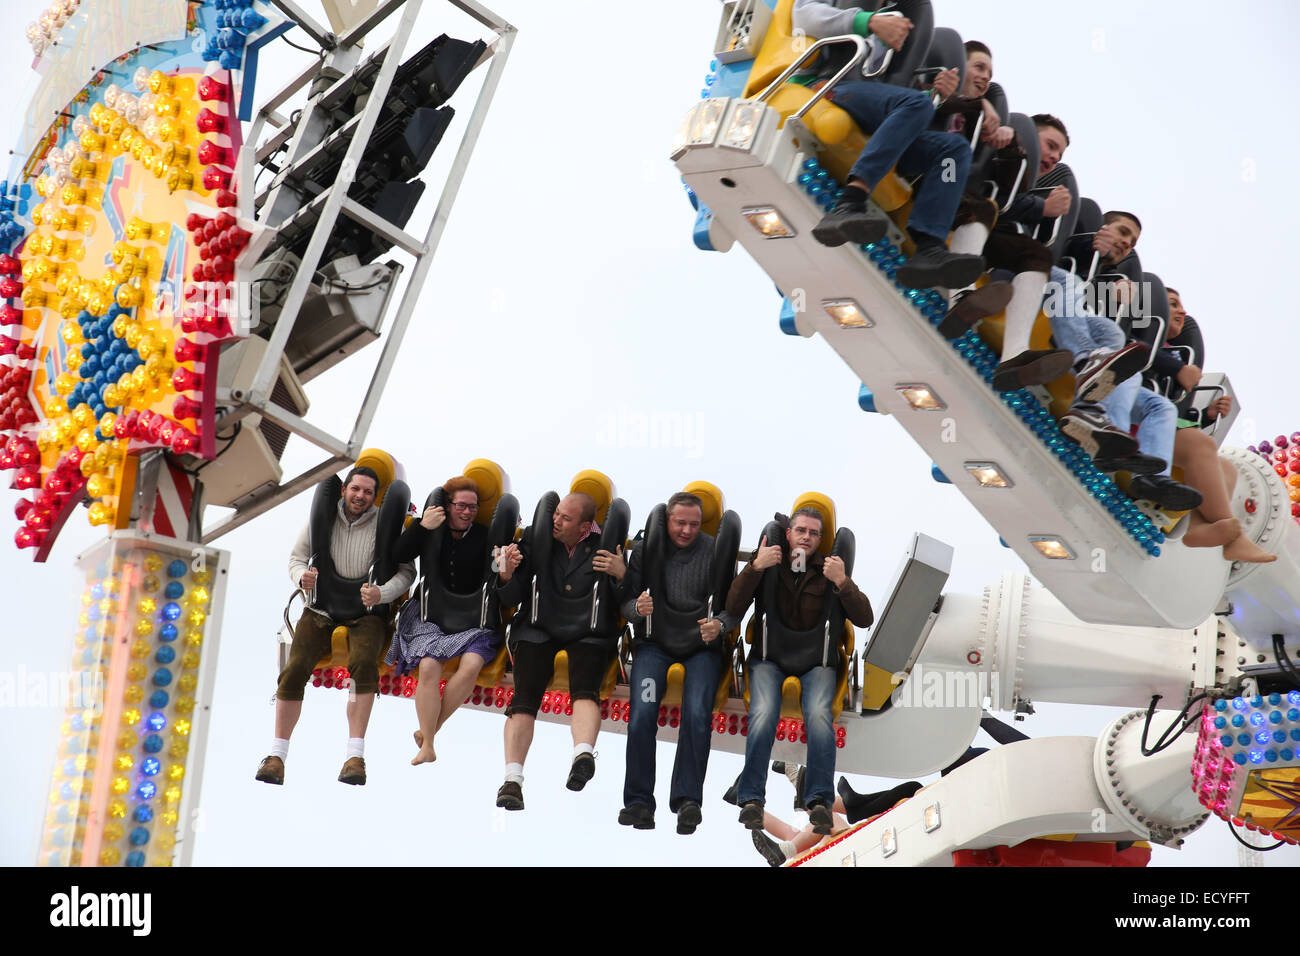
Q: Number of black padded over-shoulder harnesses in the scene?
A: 10